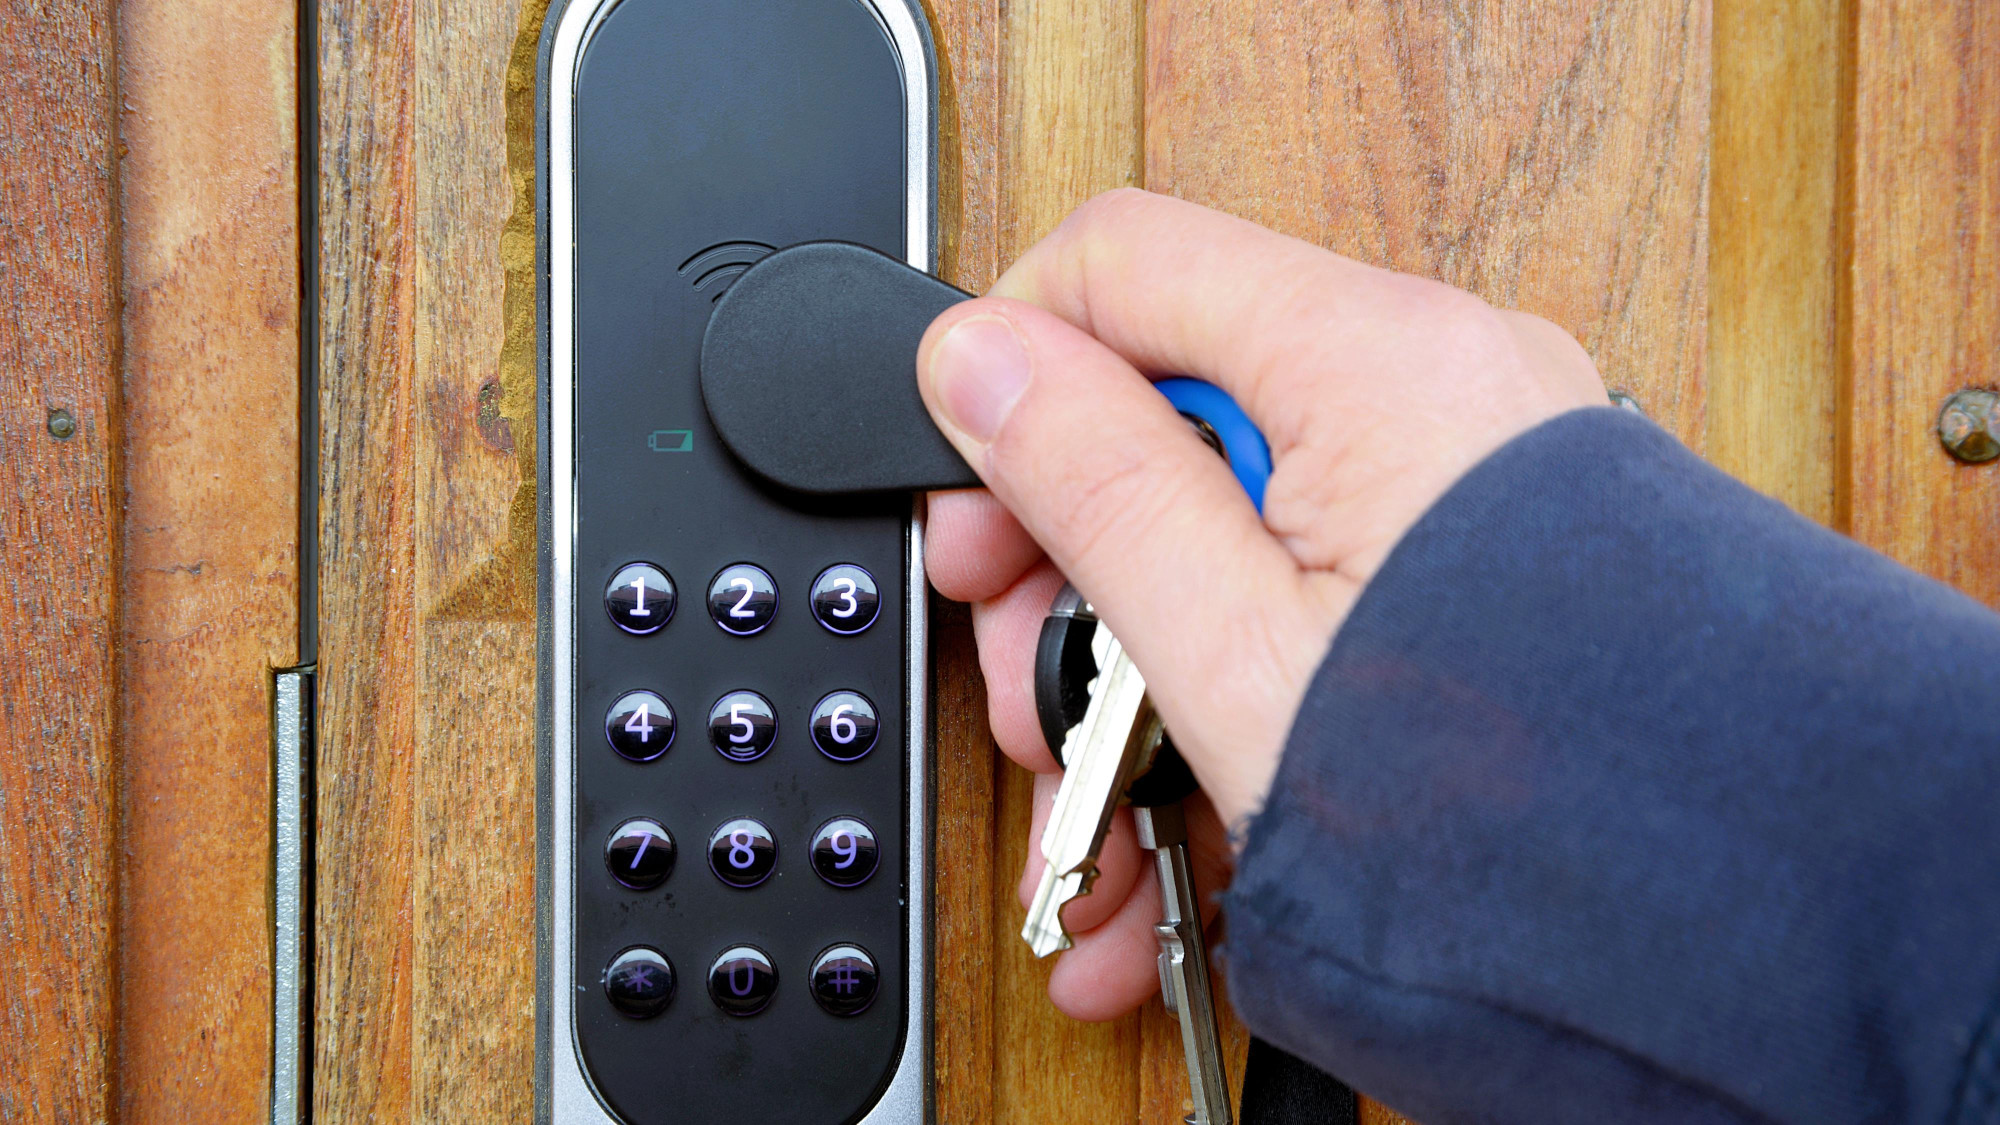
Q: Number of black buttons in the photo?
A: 12